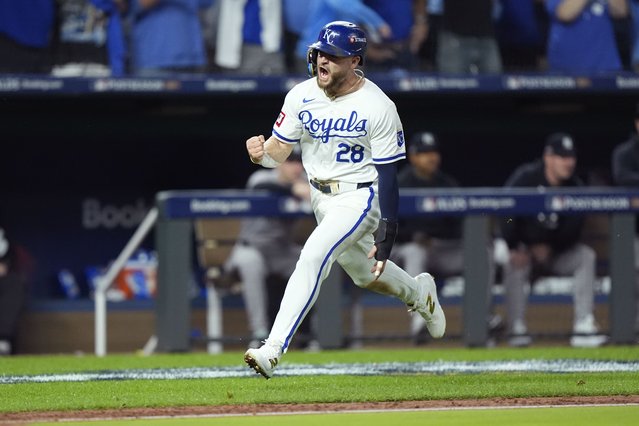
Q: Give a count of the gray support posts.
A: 4